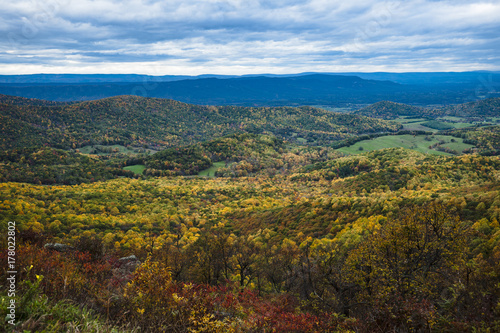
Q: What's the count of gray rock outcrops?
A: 2